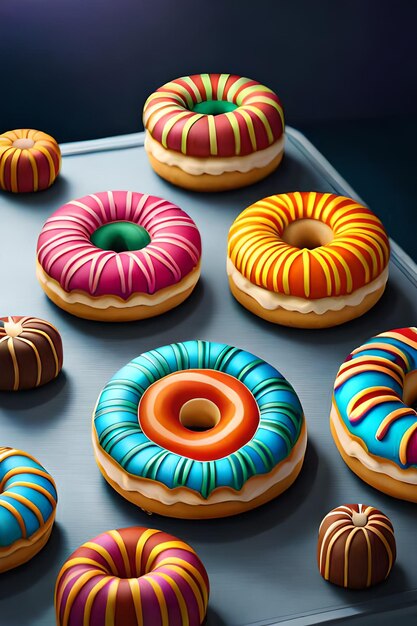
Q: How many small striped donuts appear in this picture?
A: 3